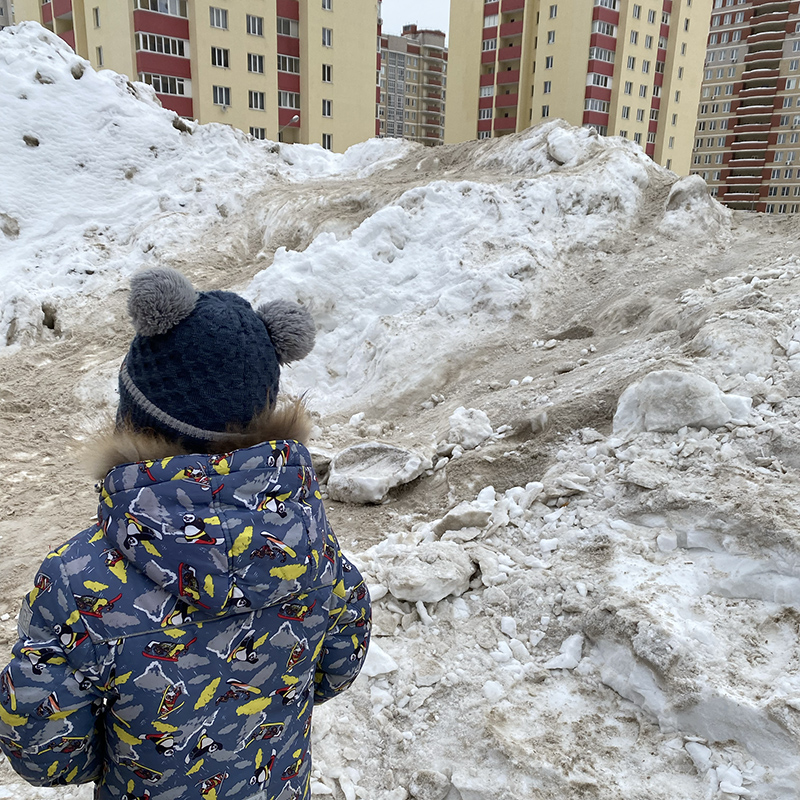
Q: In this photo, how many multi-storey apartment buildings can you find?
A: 4